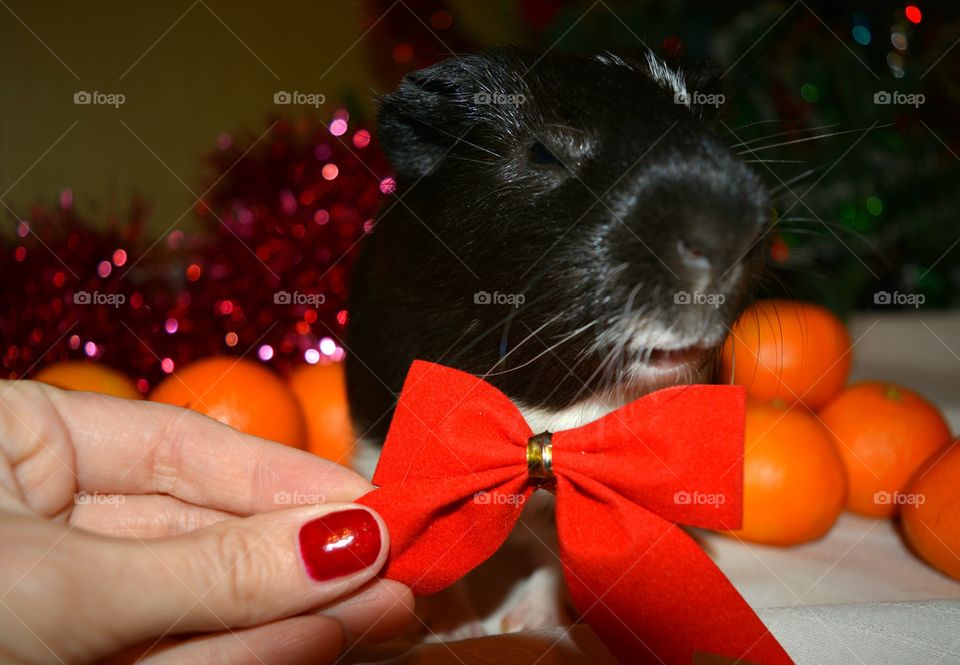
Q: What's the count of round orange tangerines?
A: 7